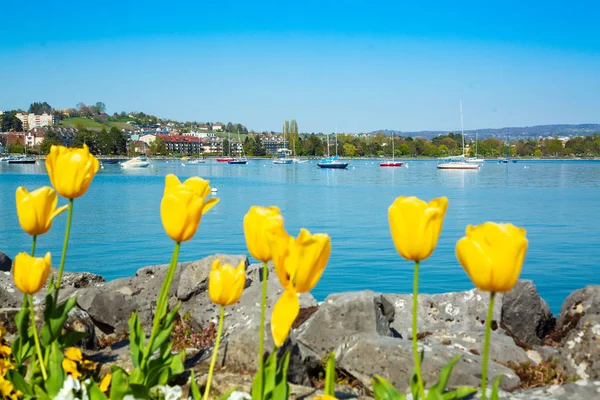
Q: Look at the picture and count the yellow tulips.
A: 9